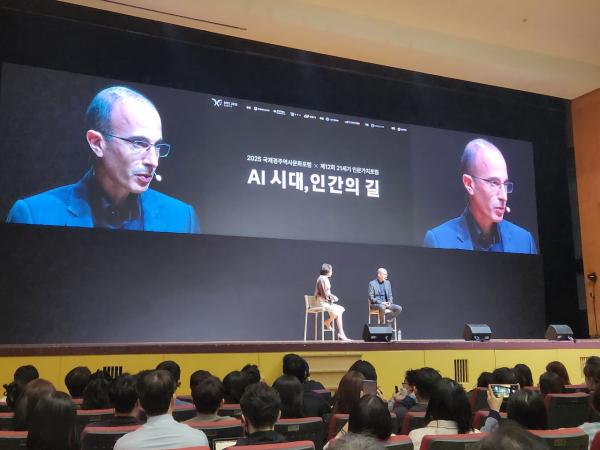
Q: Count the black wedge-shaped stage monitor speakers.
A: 3